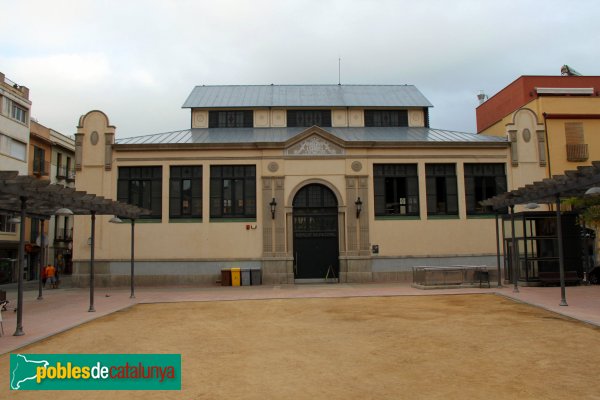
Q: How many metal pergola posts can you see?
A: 7